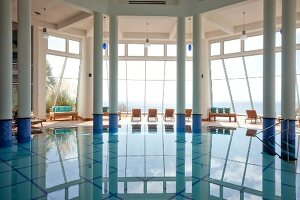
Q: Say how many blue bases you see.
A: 8